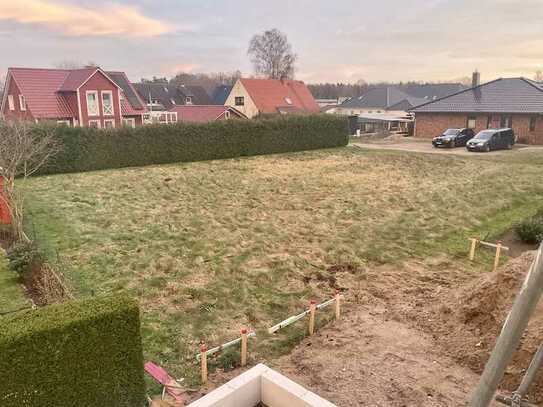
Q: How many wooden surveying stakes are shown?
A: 6